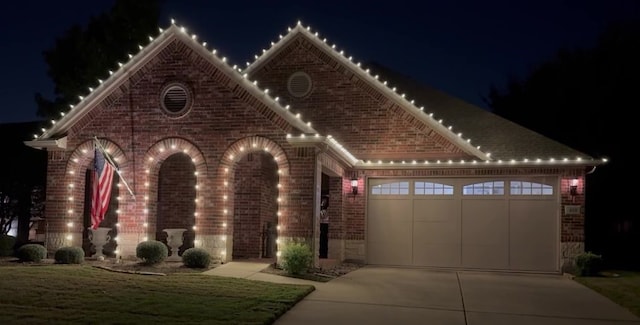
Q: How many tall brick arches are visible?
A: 3